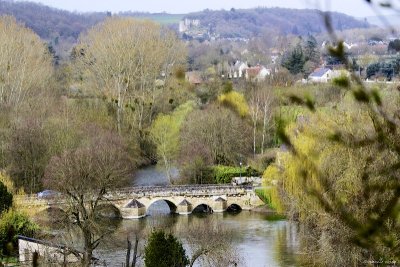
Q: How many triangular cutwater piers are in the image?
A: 3